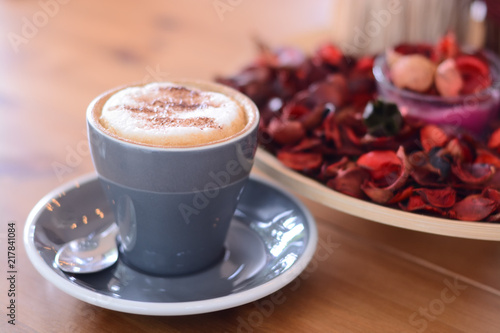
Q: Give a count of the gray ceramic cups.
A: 1